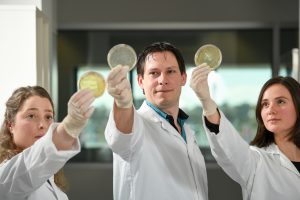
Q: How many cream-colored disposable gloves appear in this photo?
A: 3